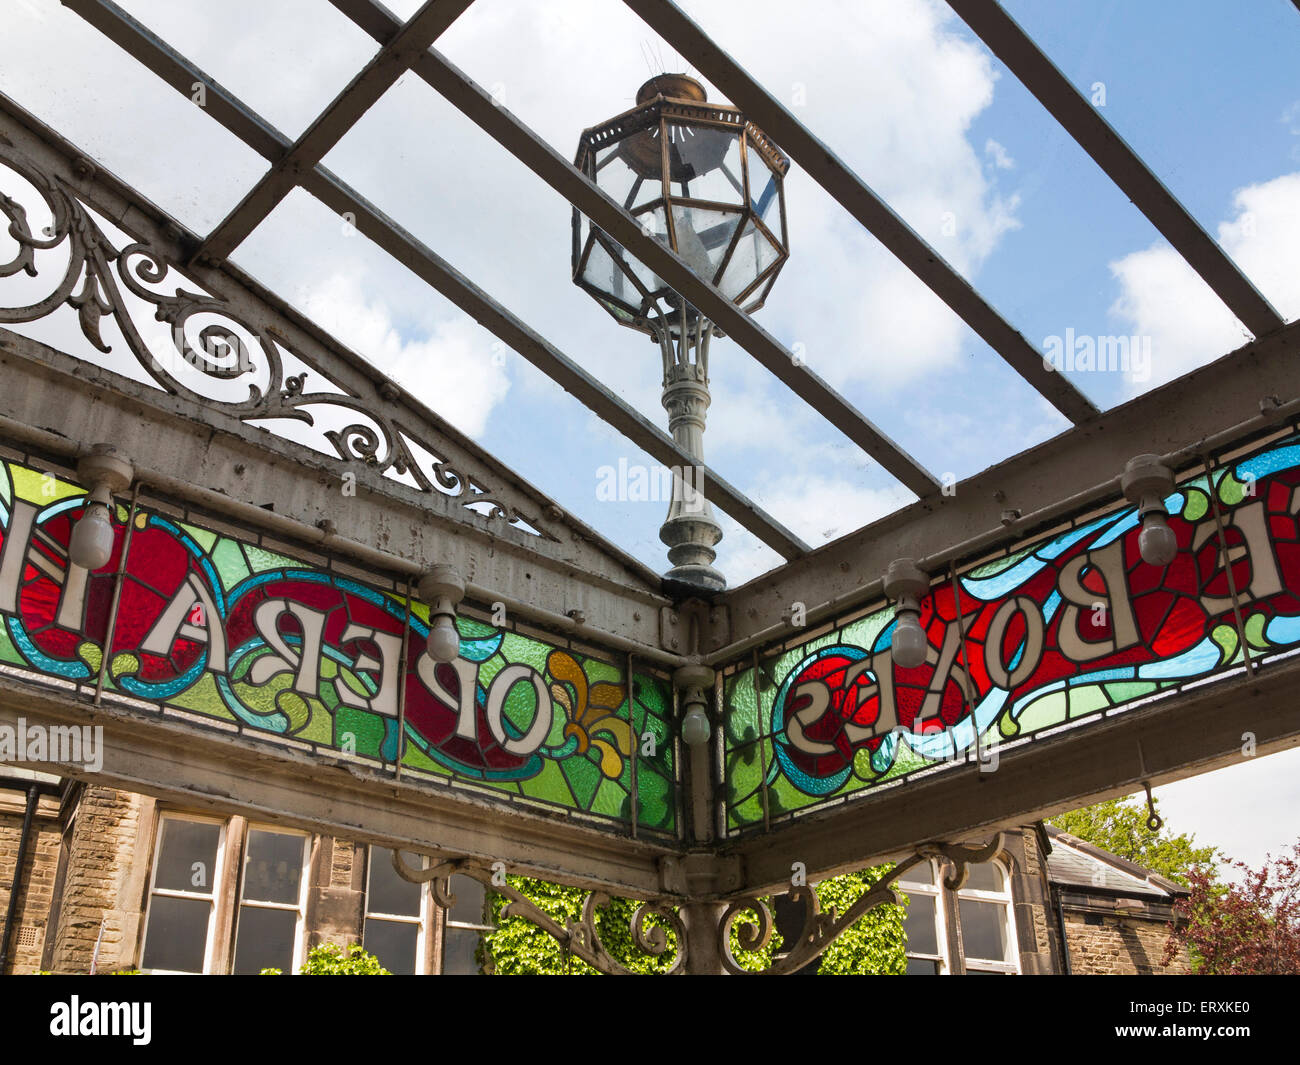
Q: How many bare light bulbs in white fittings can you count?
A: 5